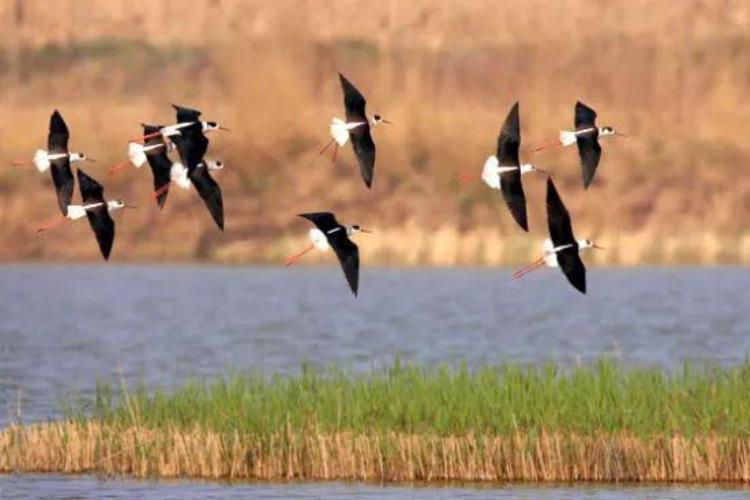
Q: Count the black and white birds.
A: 10